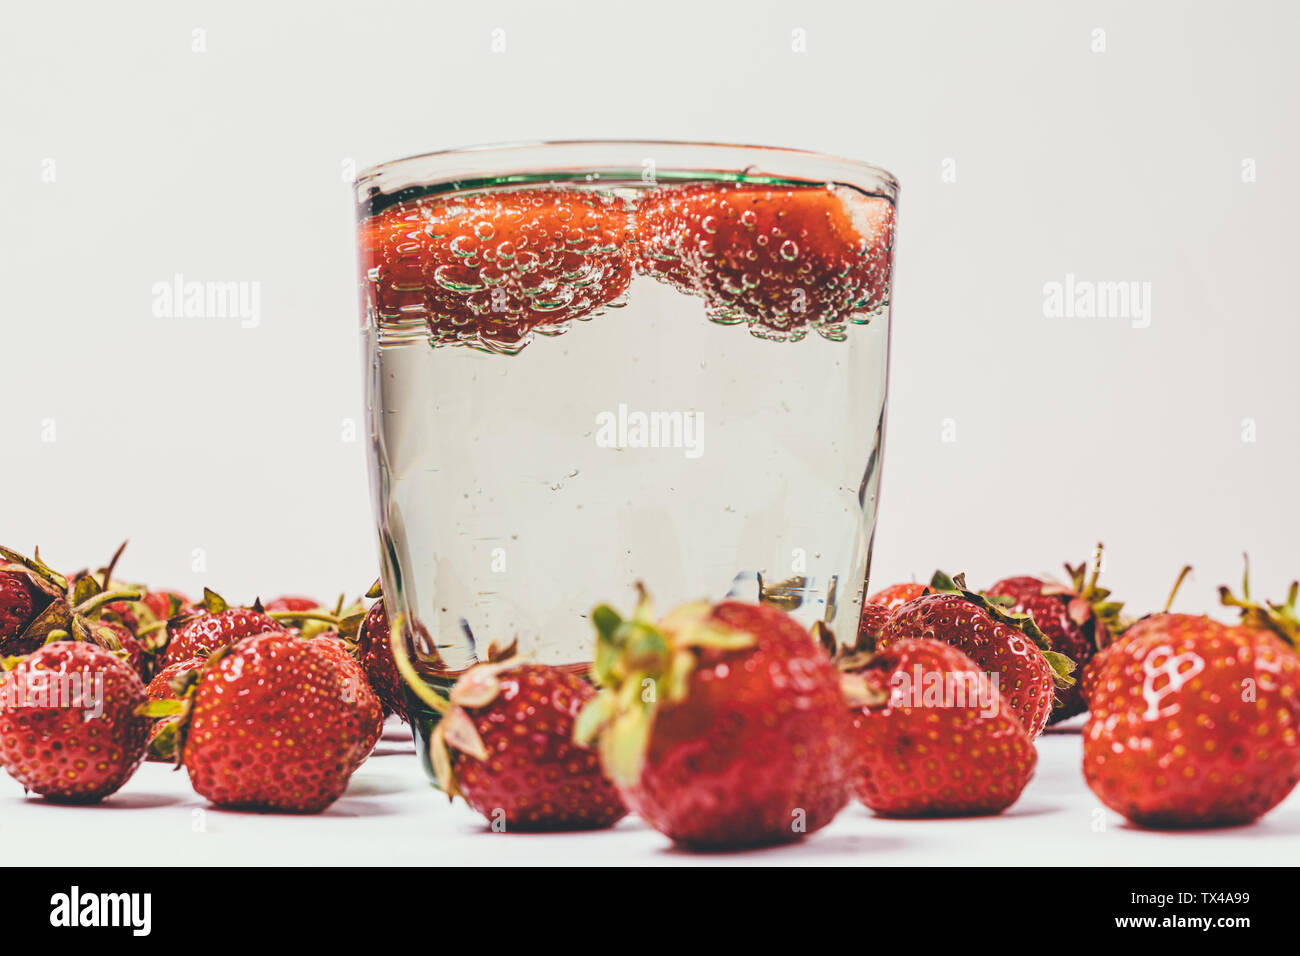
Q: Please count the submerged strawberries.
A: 2